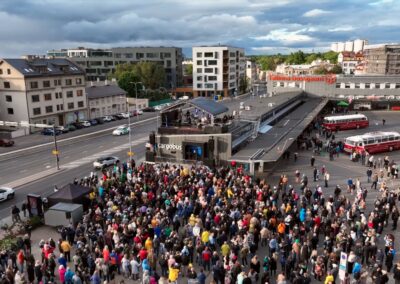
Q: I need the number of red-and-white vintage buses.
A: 2